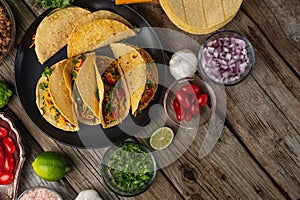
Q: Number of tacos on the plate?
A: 6